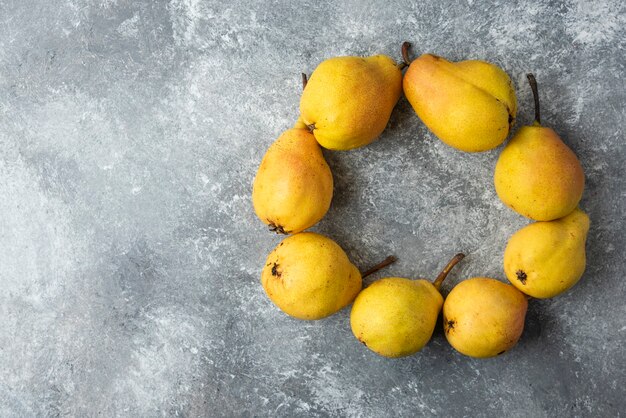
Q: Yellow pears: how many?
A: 8